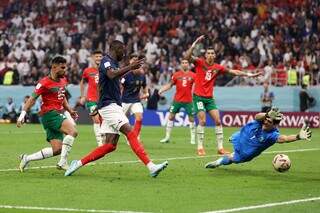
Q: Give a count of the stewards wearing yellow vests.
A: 3